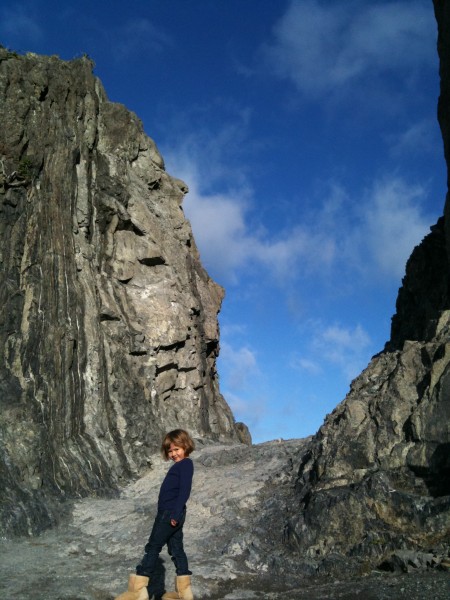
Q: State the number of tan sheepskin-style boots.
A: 2